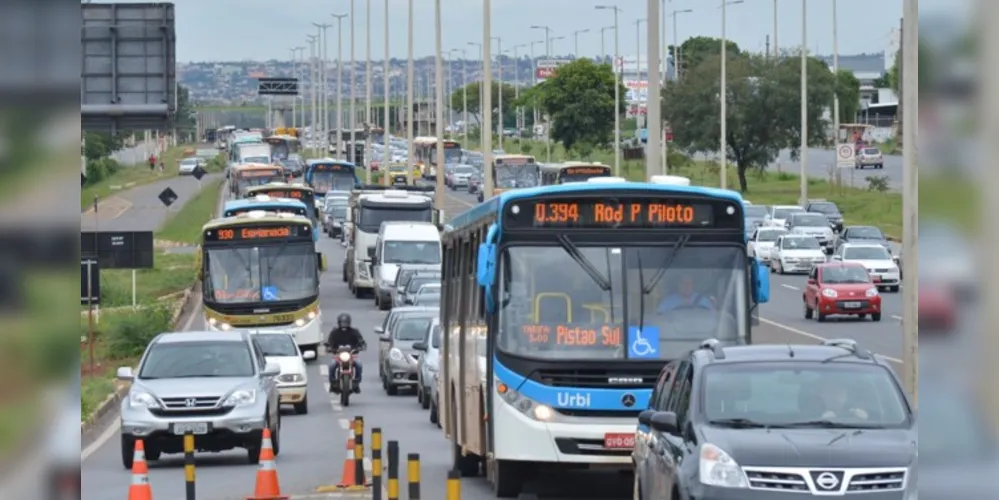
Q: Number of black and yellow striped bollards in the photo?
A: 6